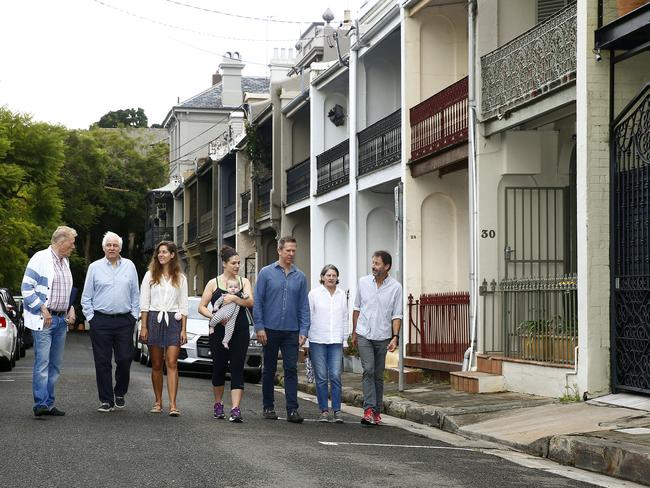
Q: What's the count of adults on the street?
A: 7